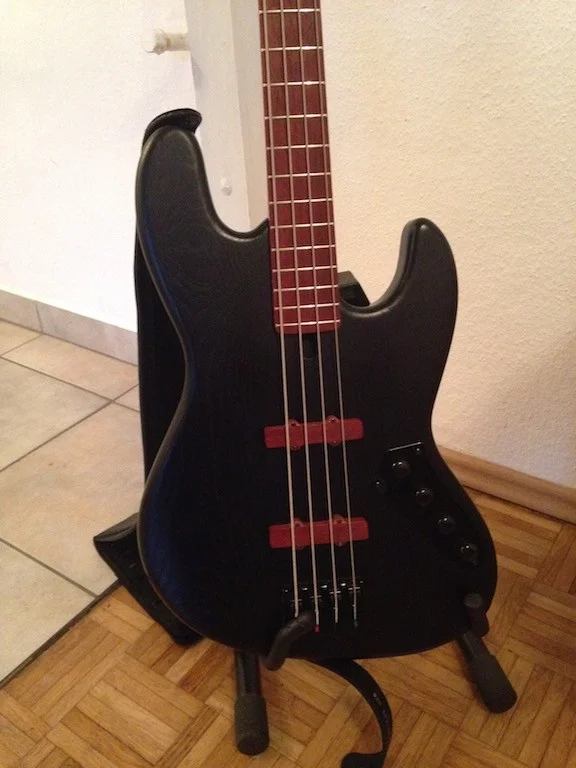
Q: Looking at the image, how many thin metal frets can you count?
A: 13